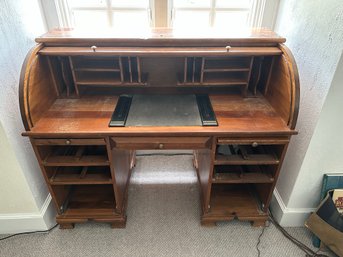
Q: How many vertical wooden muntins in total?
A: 2